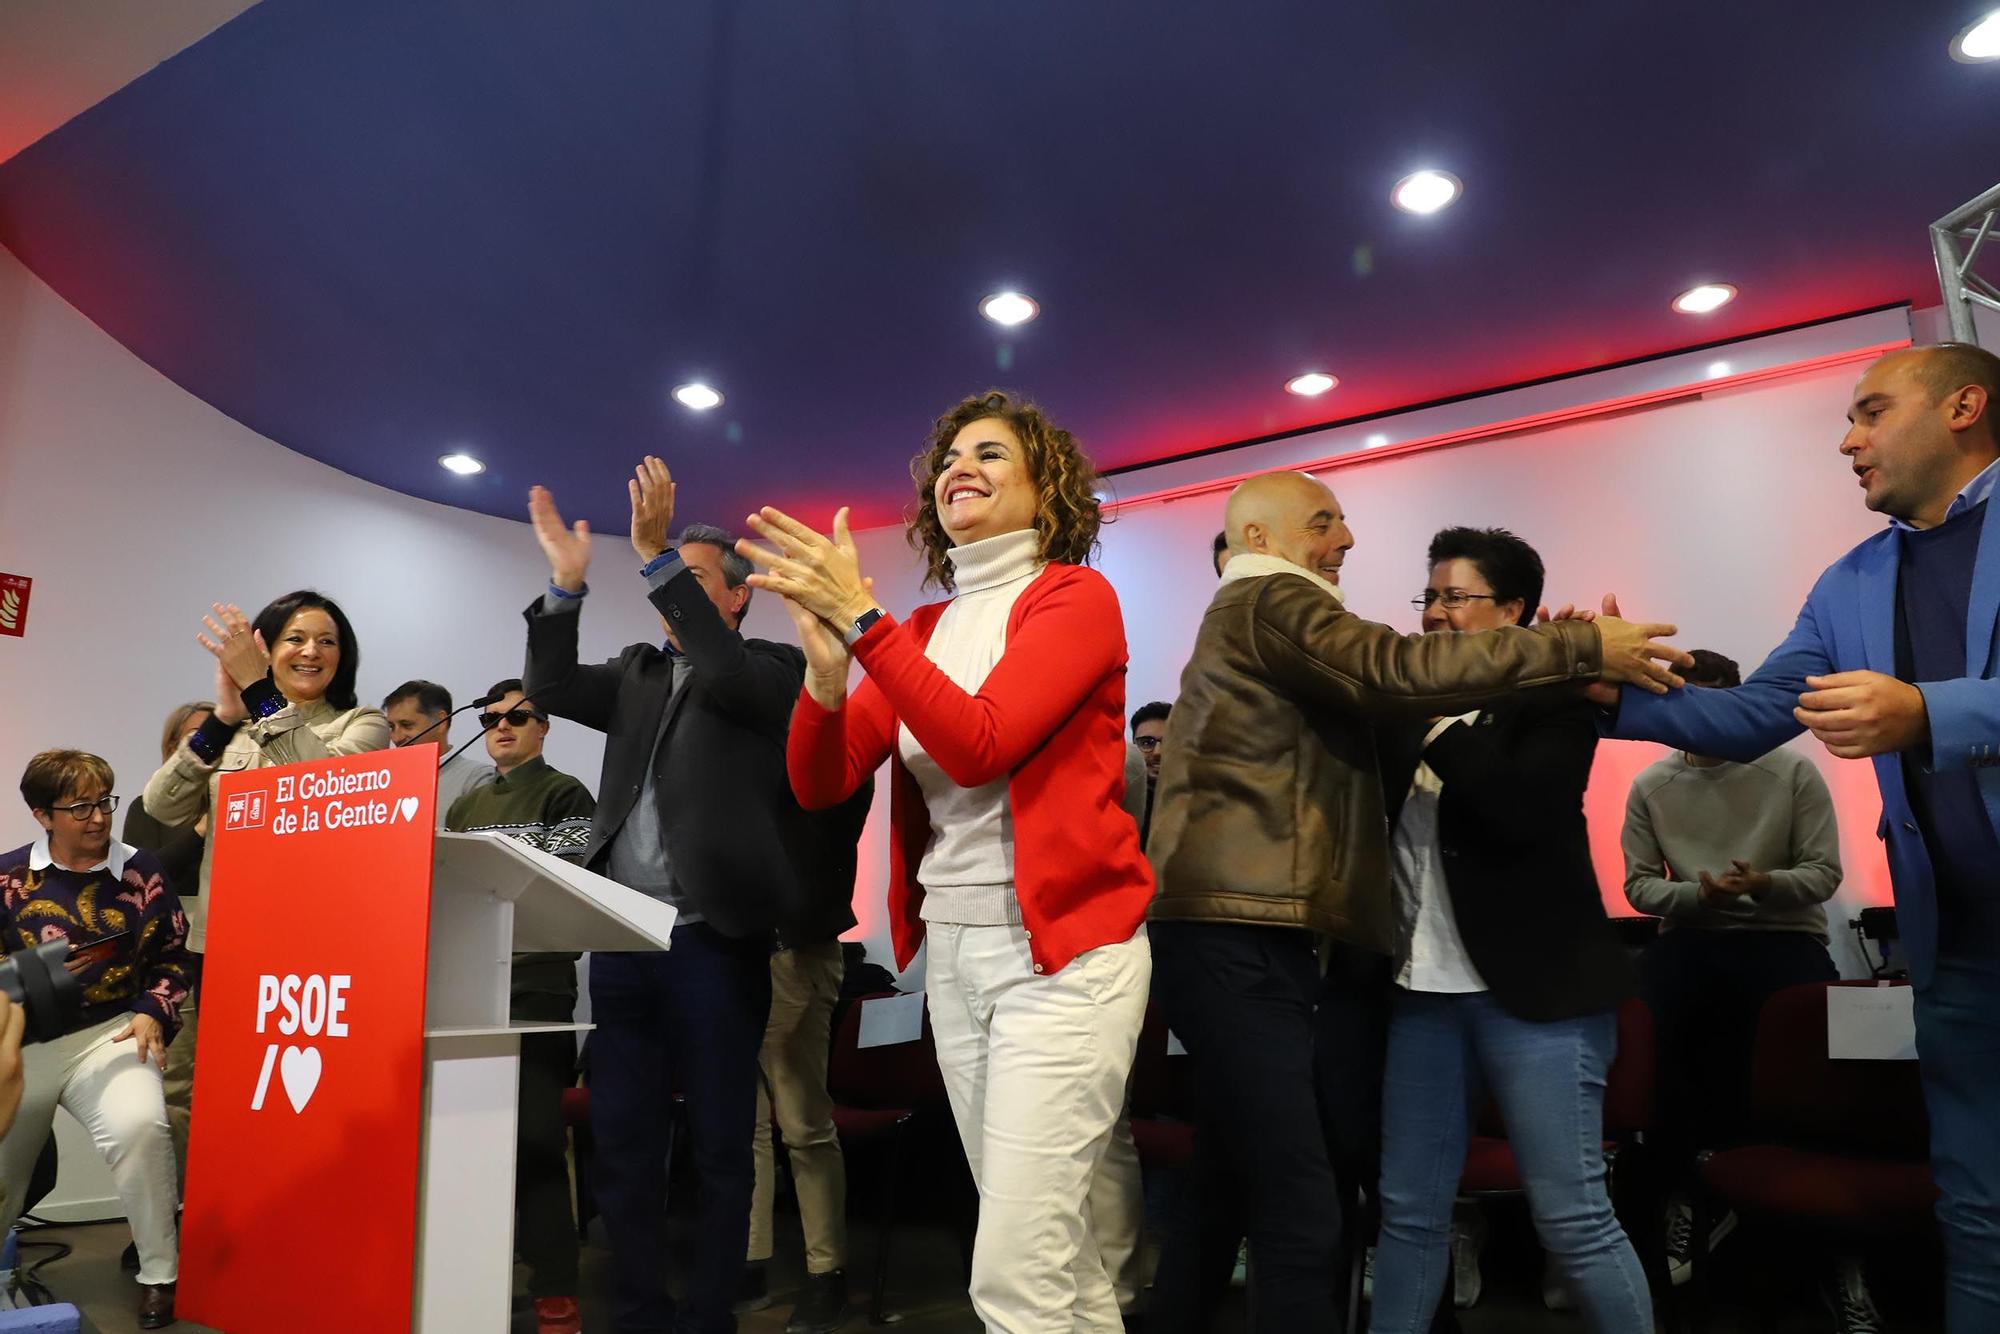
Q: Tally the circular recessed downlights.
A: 7